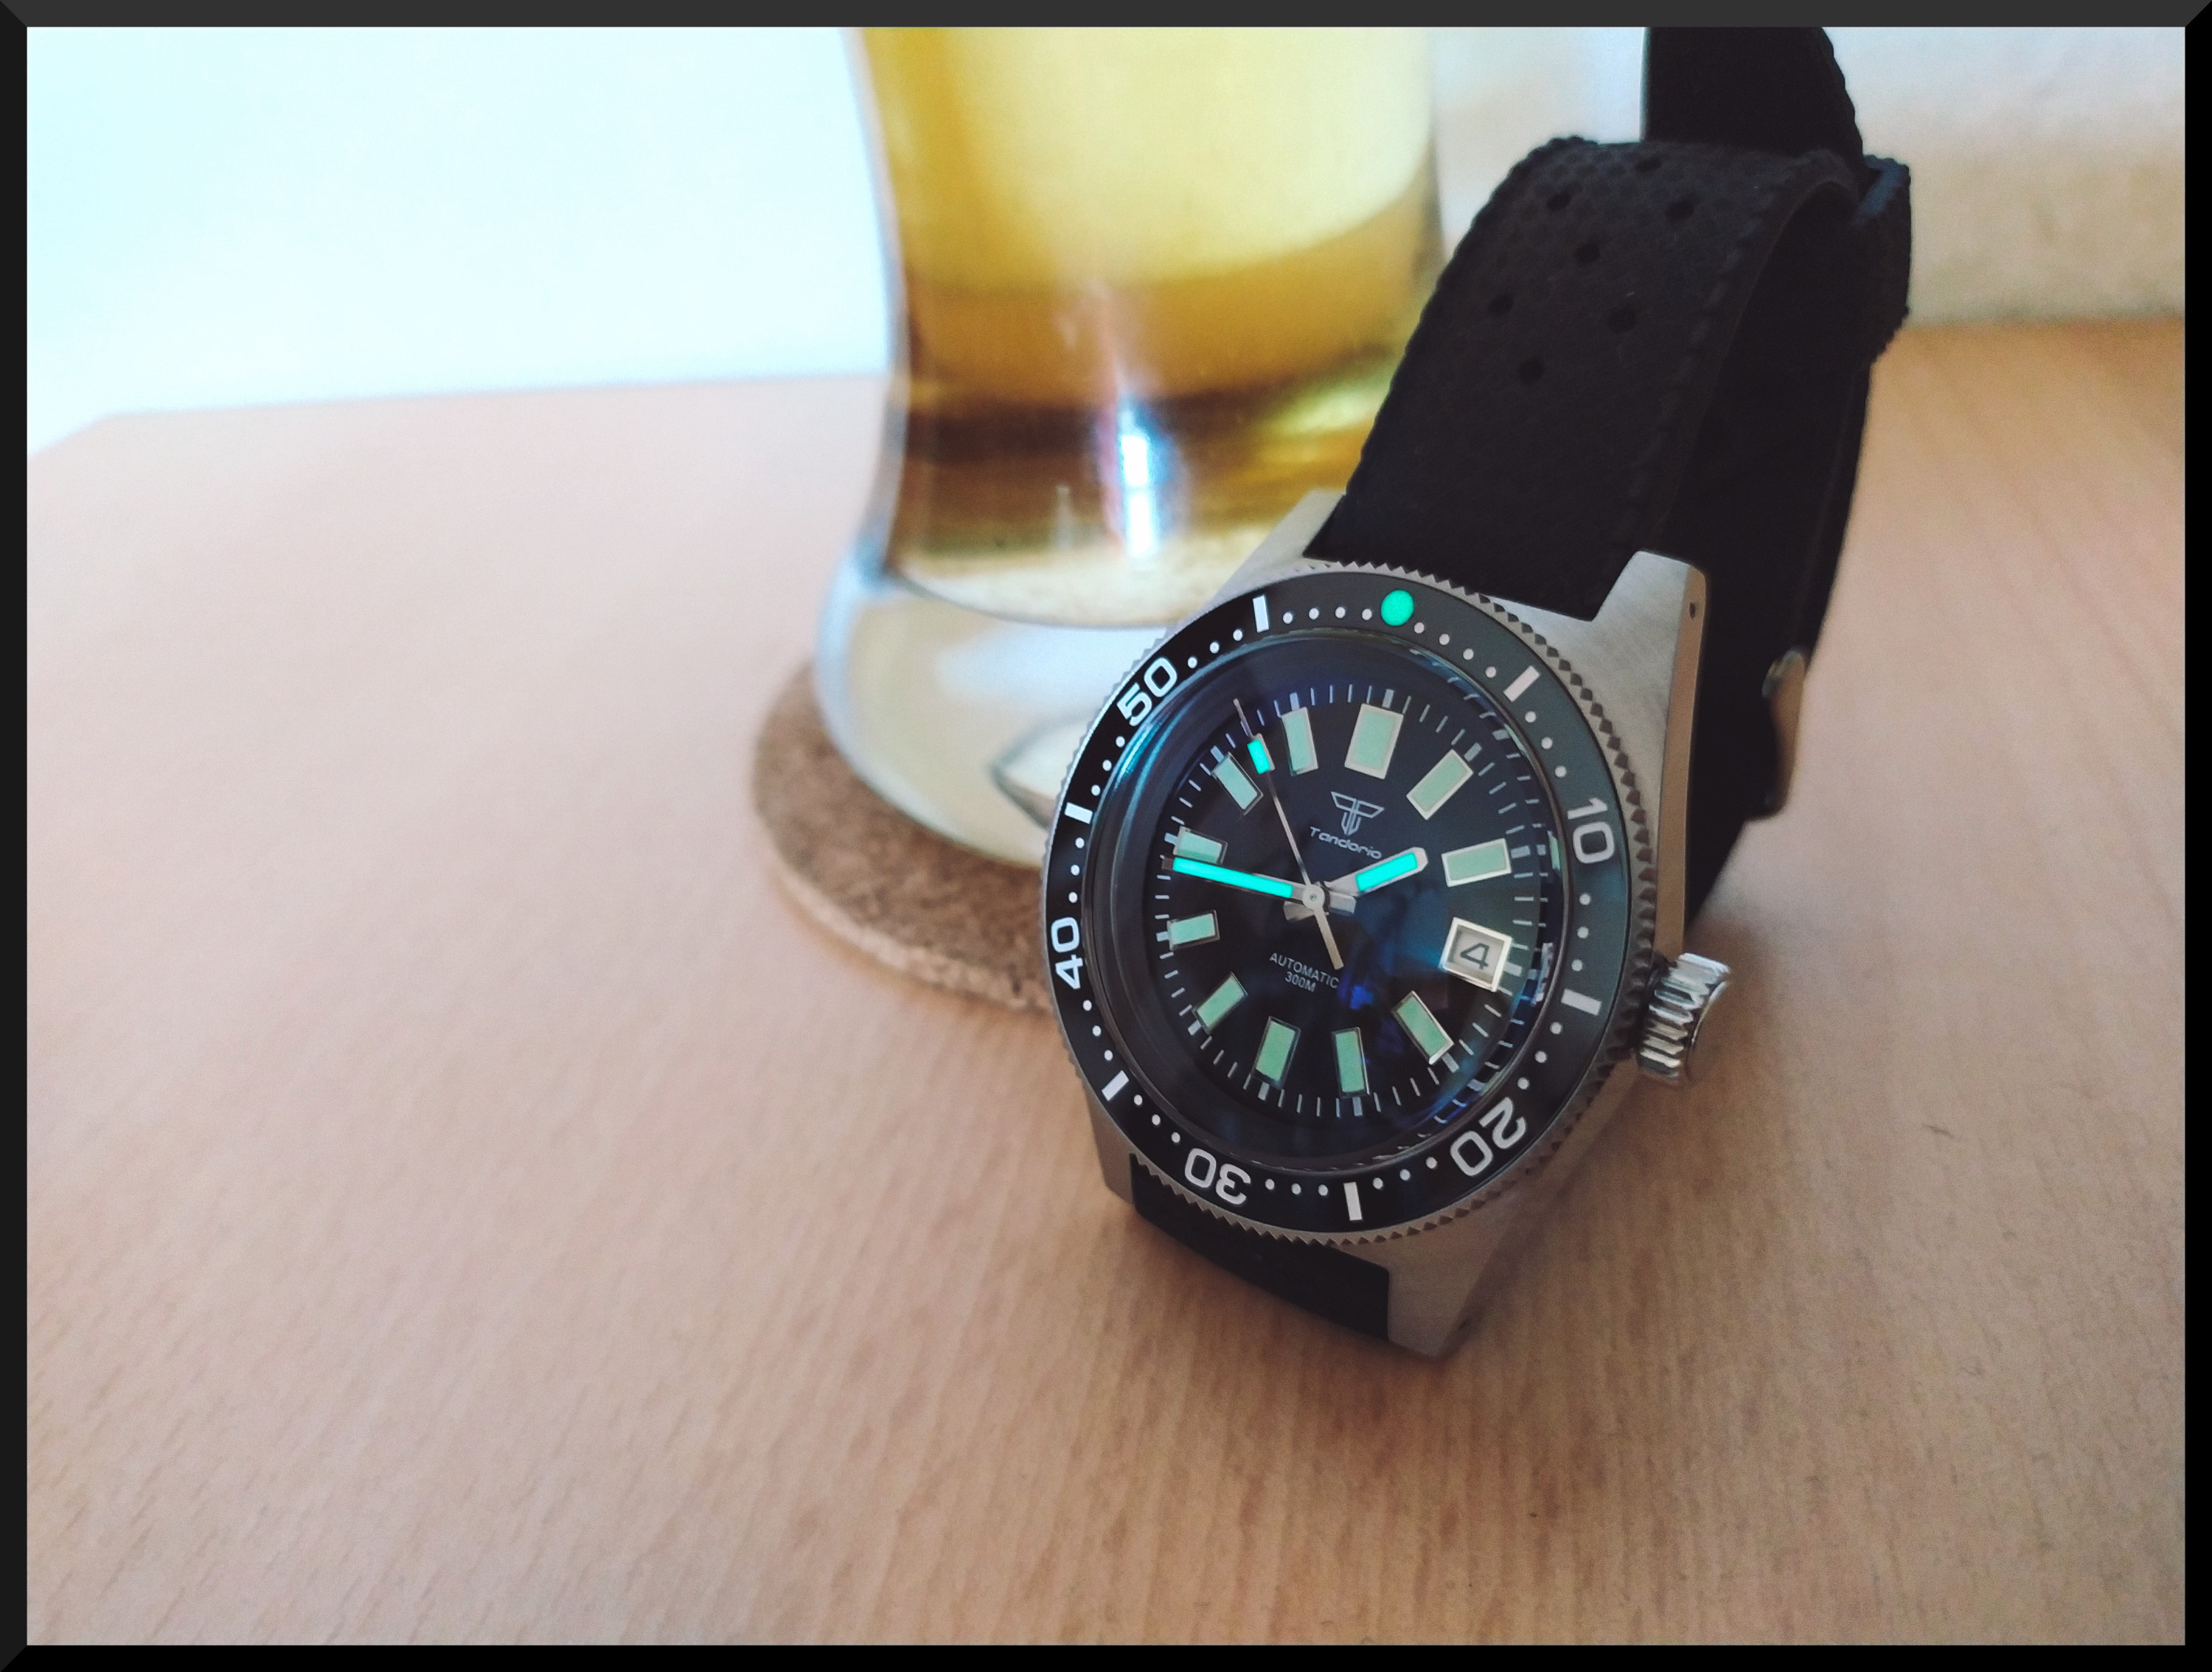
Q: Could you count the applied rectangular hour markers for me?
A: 11